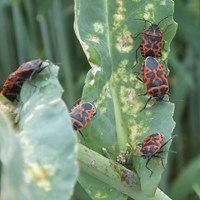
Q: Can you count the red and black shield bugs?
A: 5